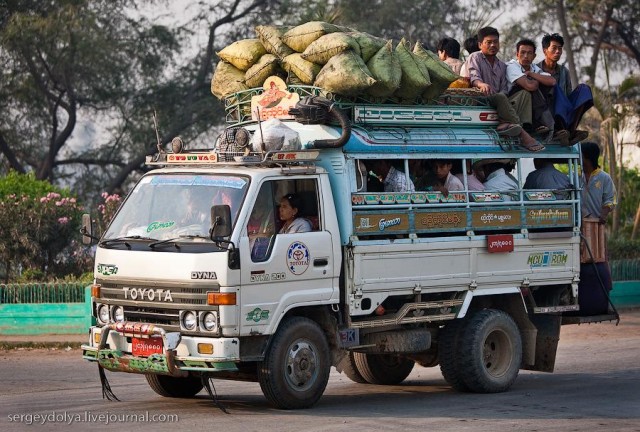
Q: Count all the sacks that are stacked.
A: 12